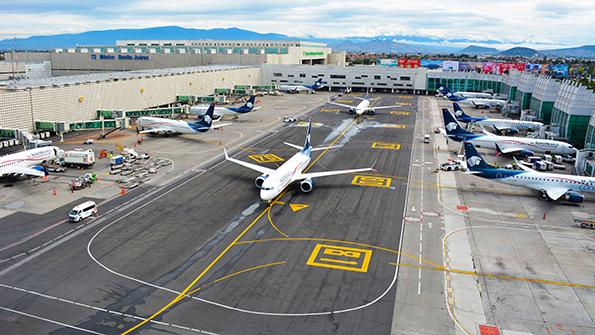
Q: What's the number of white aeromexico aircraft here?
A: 11